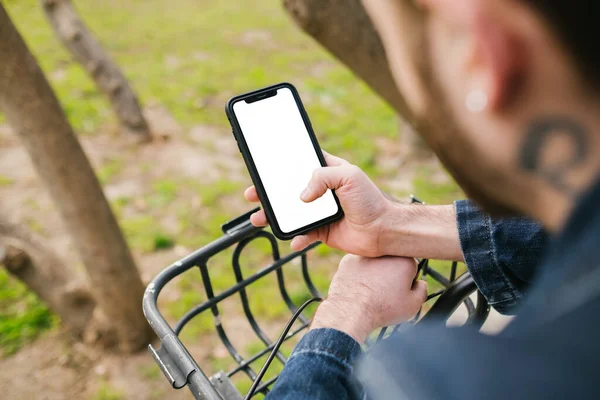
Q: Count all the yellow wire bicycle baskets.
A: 0